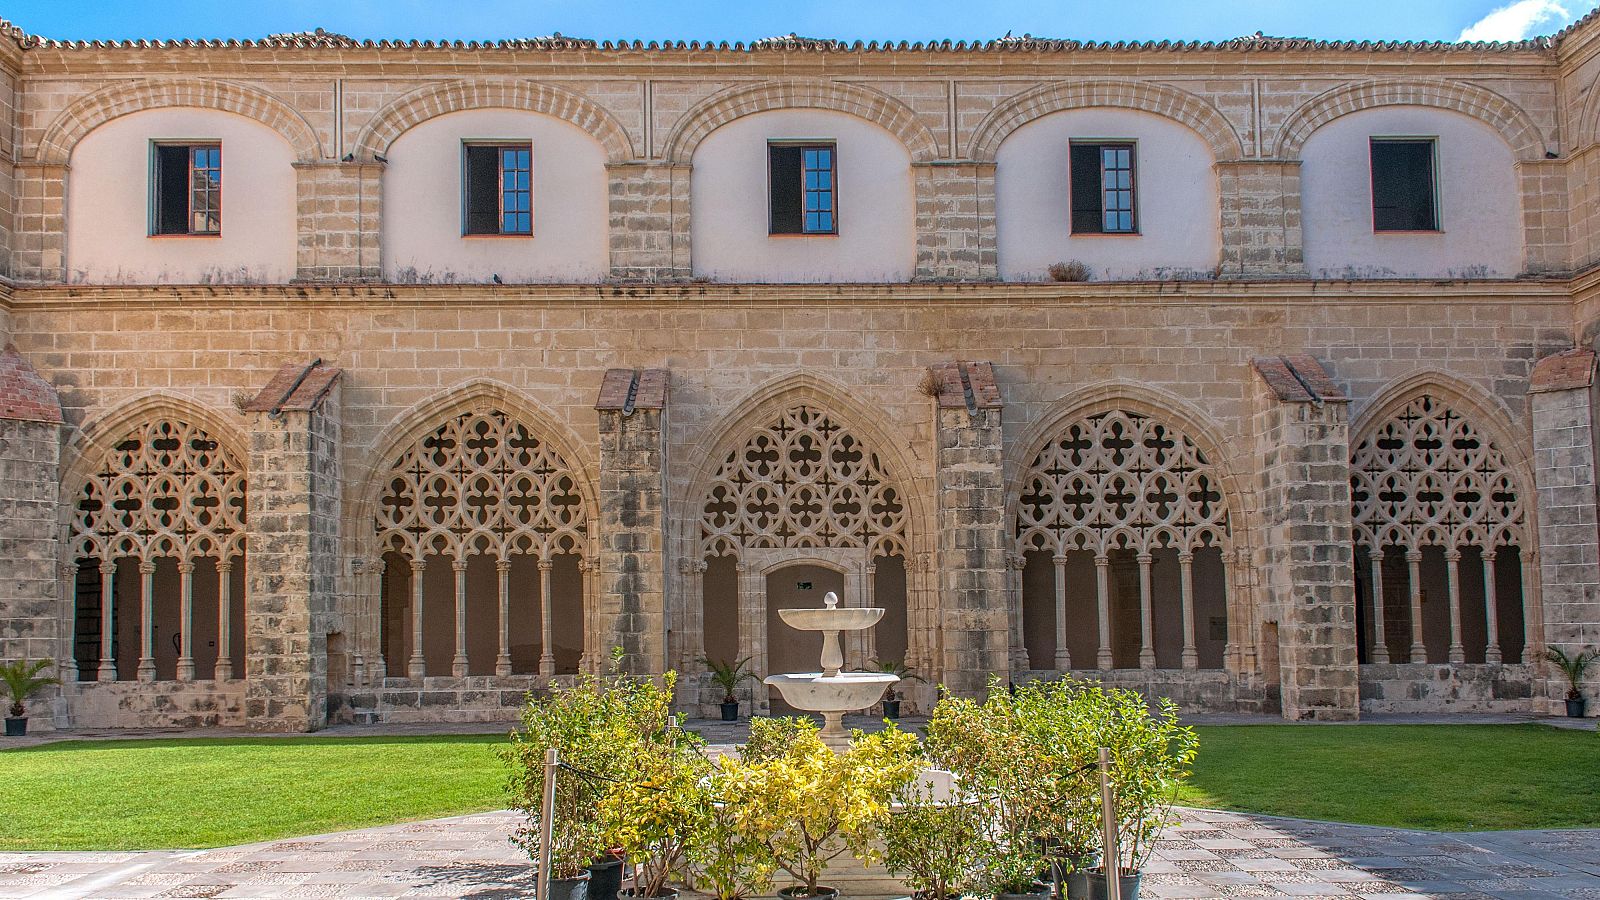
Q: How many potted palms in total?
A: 4